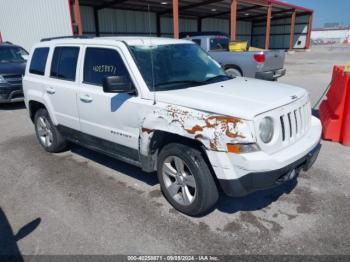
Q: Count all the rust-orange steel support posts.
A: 6